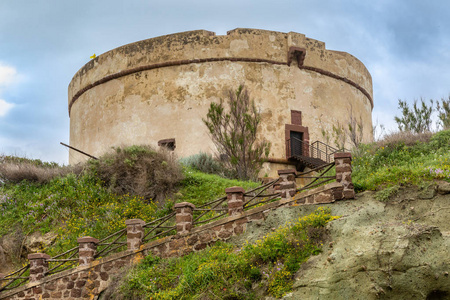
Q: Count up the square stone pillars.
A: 7